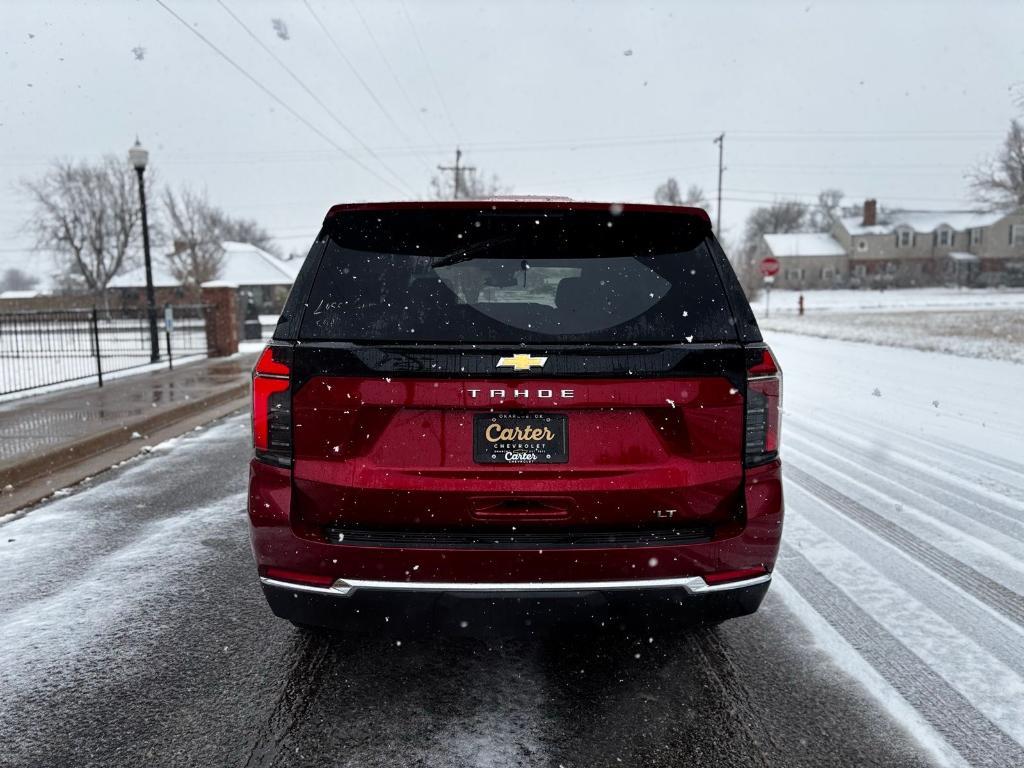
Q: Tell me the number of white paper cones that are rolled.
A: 0